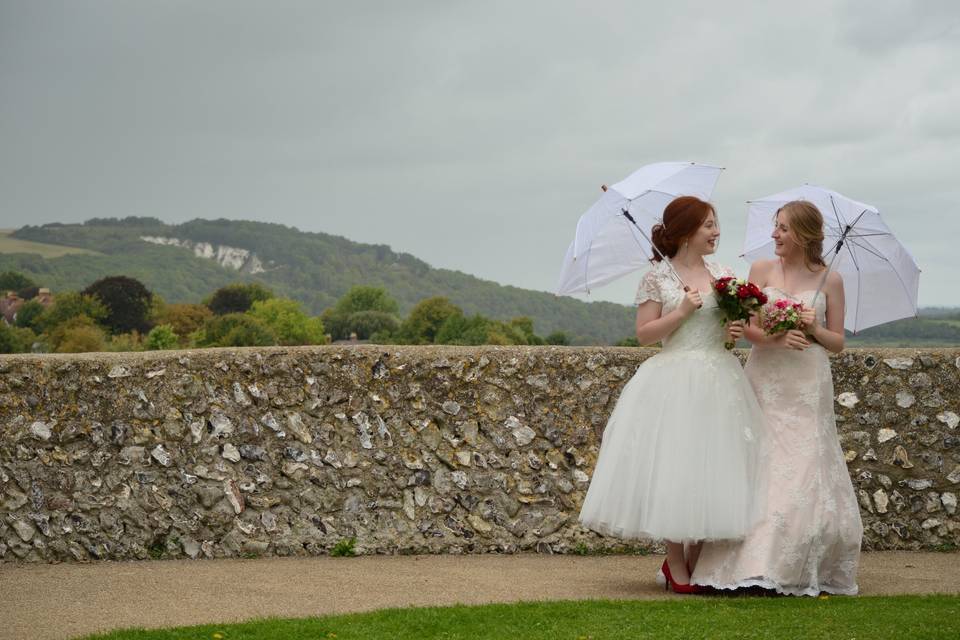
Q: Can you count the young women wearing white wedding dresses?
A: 2